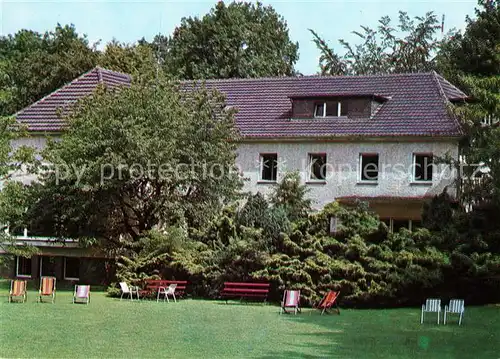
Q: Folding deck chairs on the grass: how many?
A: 5